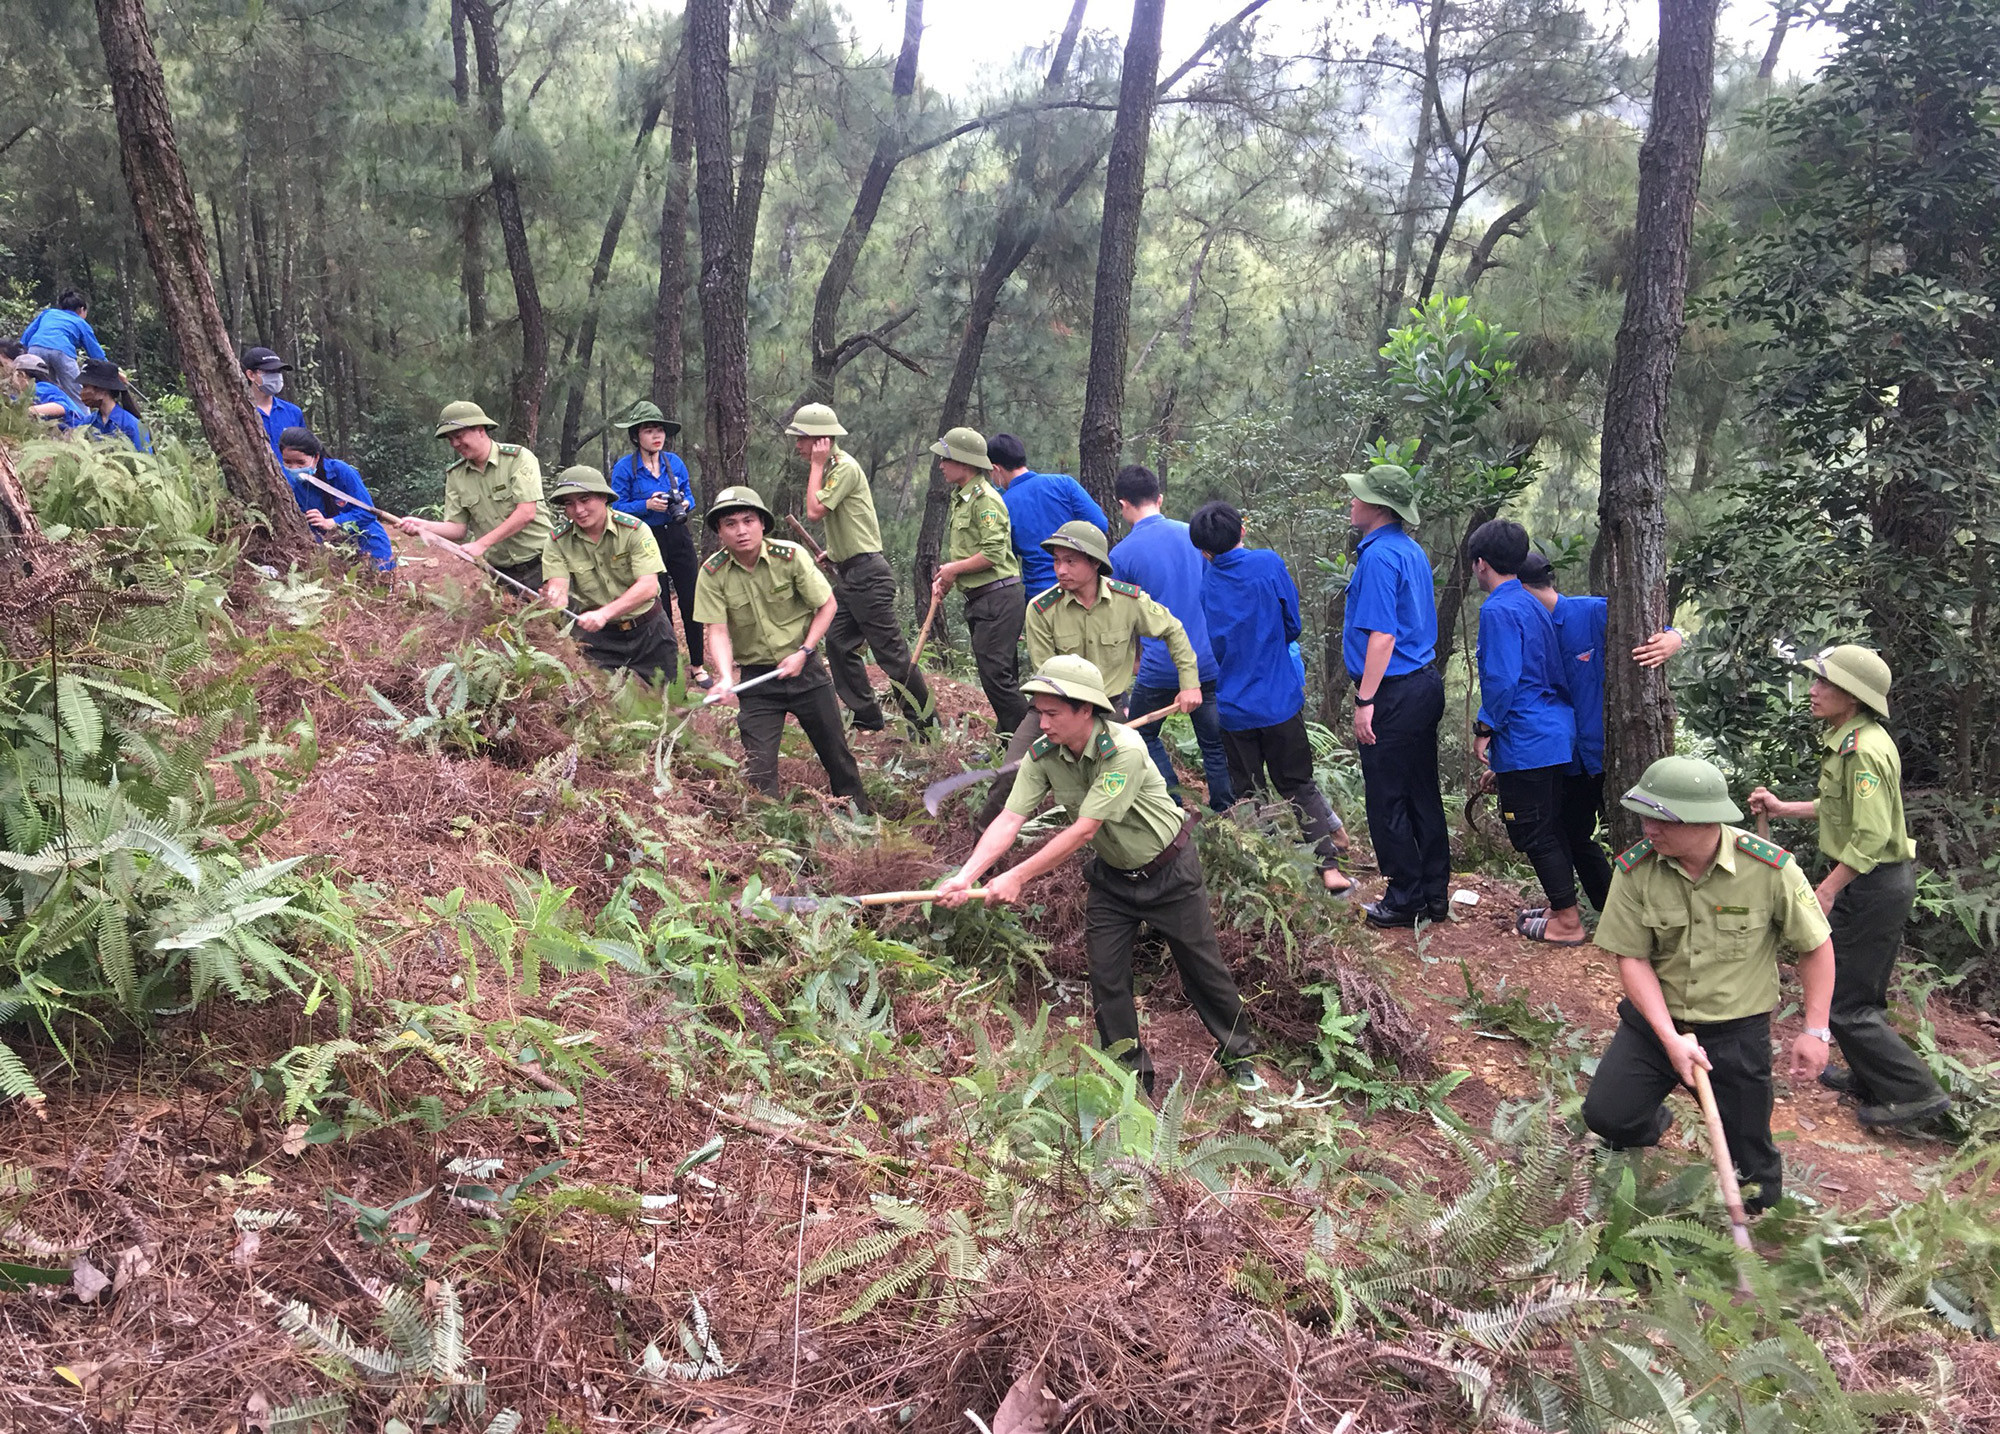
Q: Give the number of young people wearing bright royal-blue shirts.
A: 12